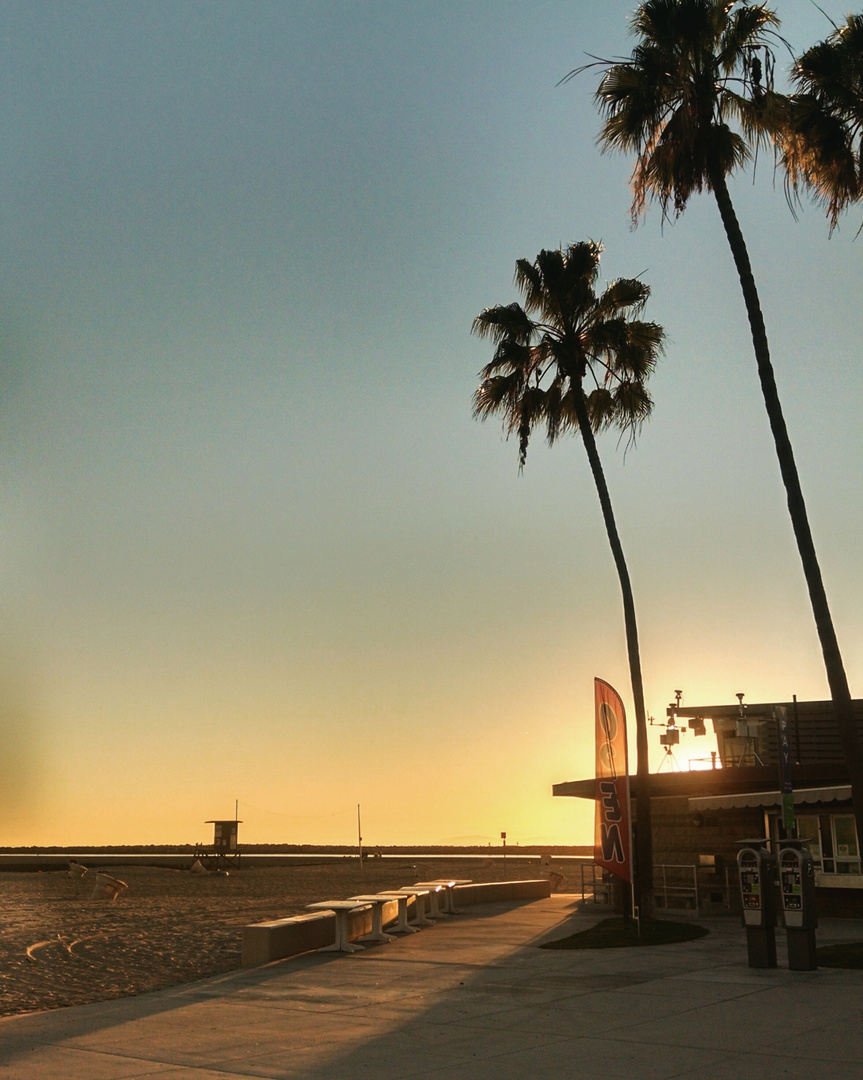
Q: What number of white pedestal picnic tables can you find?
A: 6